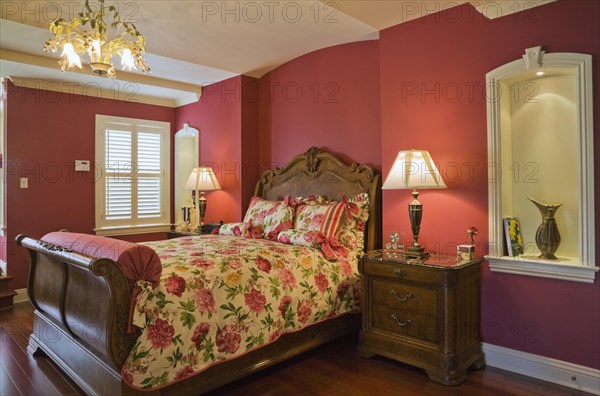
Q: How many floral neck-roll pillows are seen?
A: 2